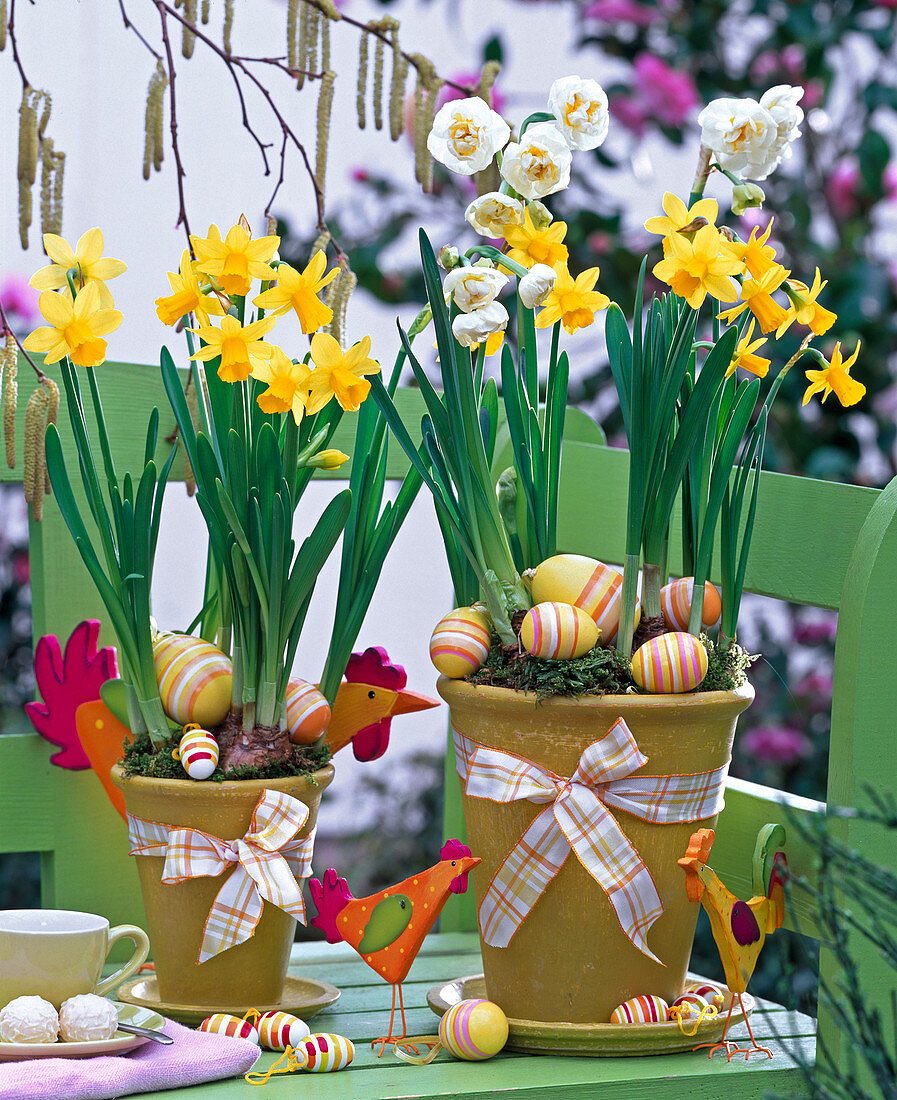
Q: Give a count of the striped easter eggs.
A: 15